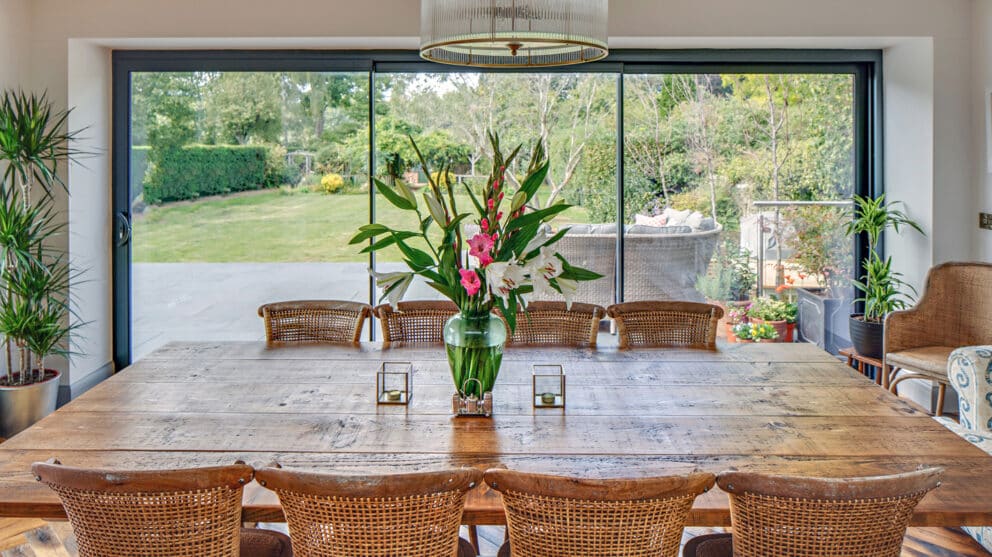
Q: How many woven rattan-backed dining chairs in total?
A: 8